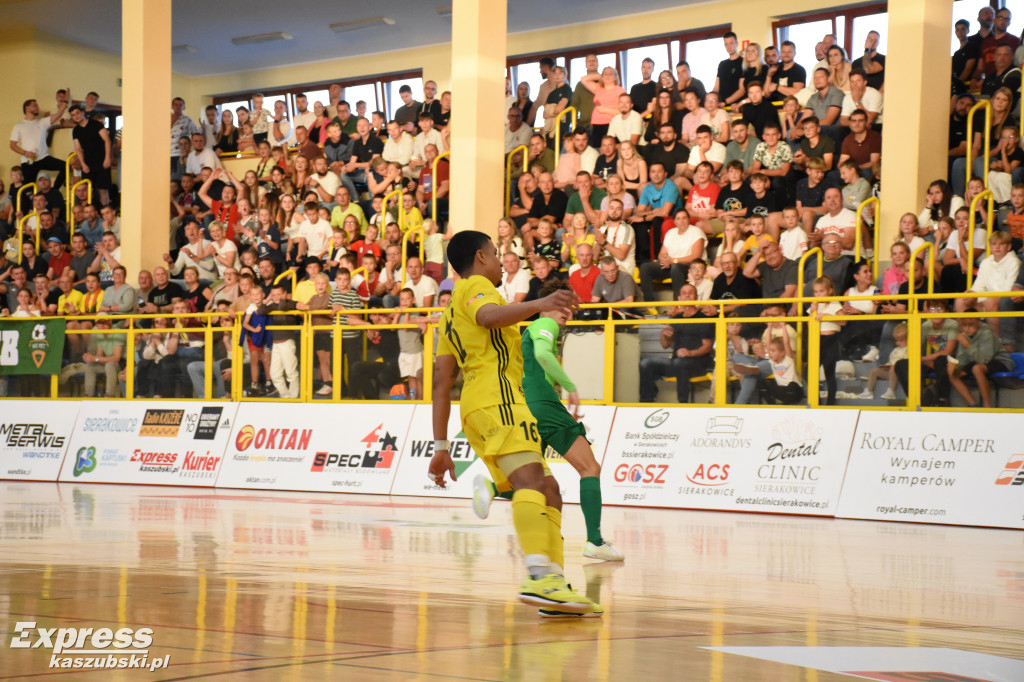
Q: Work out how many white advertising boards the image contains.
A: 6